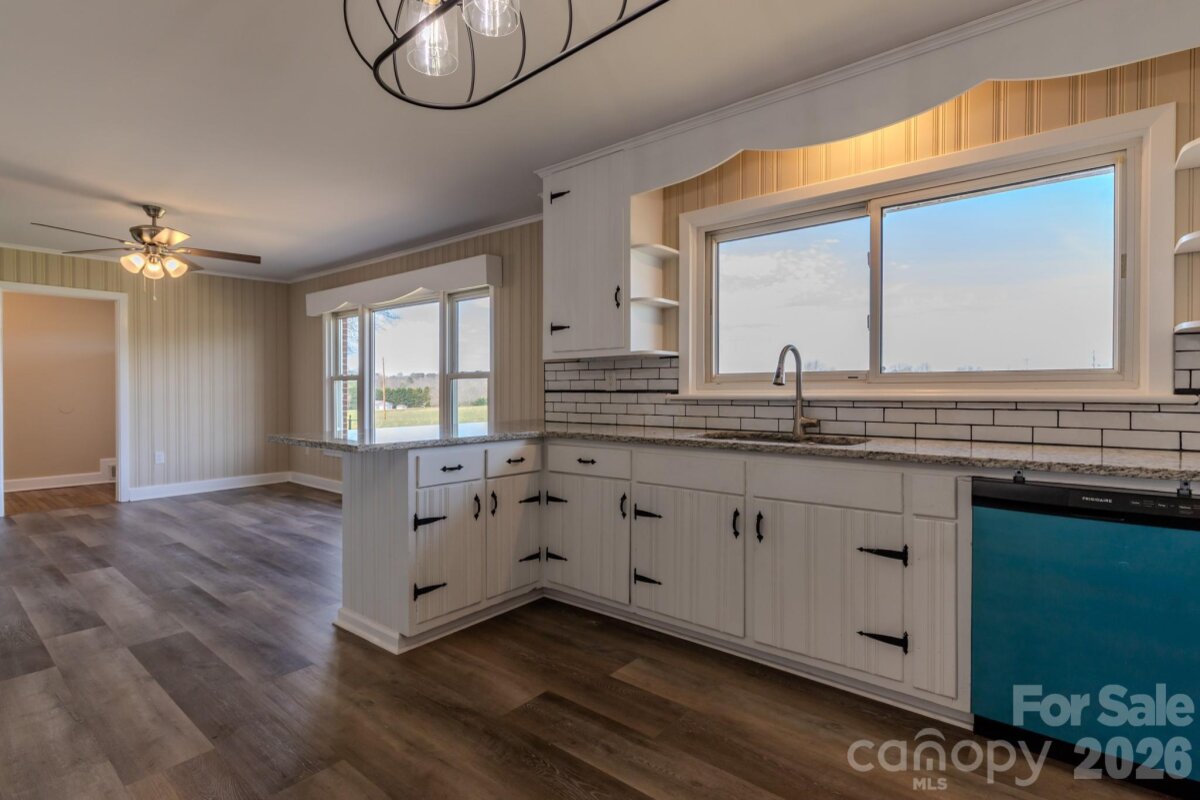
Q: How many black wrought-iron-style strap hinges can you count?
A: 12